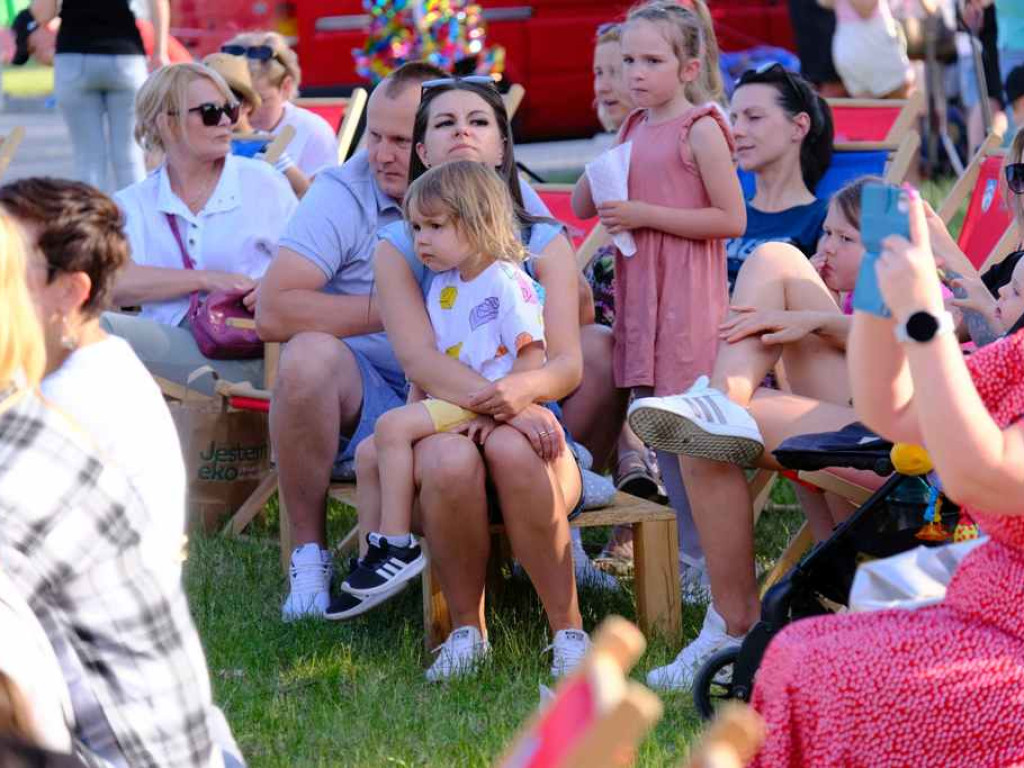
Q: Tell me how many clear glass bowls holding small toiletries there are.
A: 0